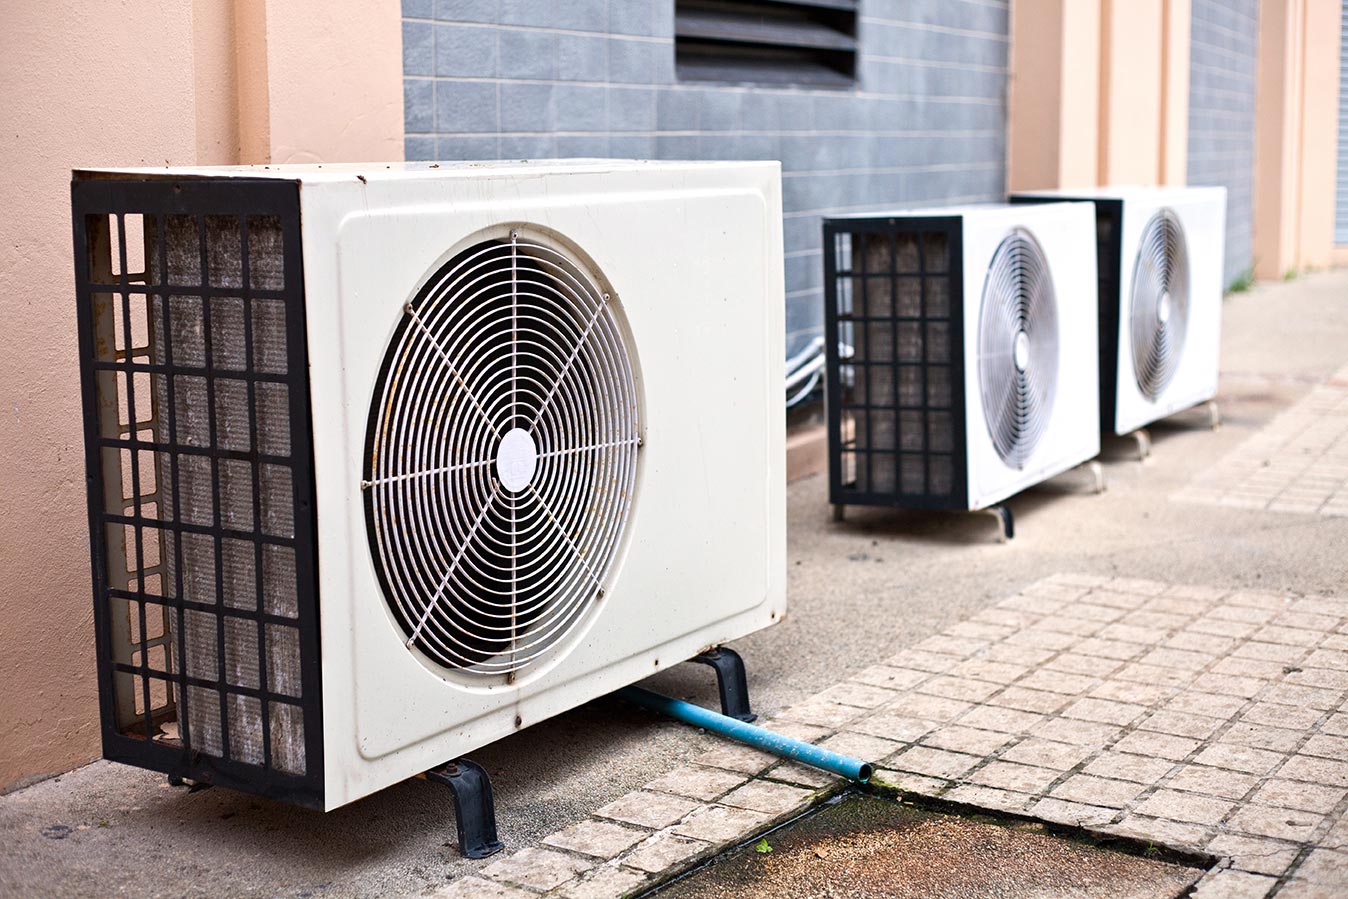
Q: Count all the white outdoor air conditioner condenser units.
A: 3